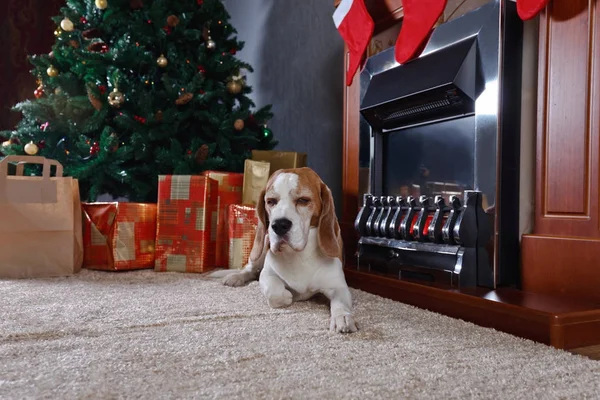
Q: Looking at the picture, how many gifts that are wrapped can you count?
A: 6